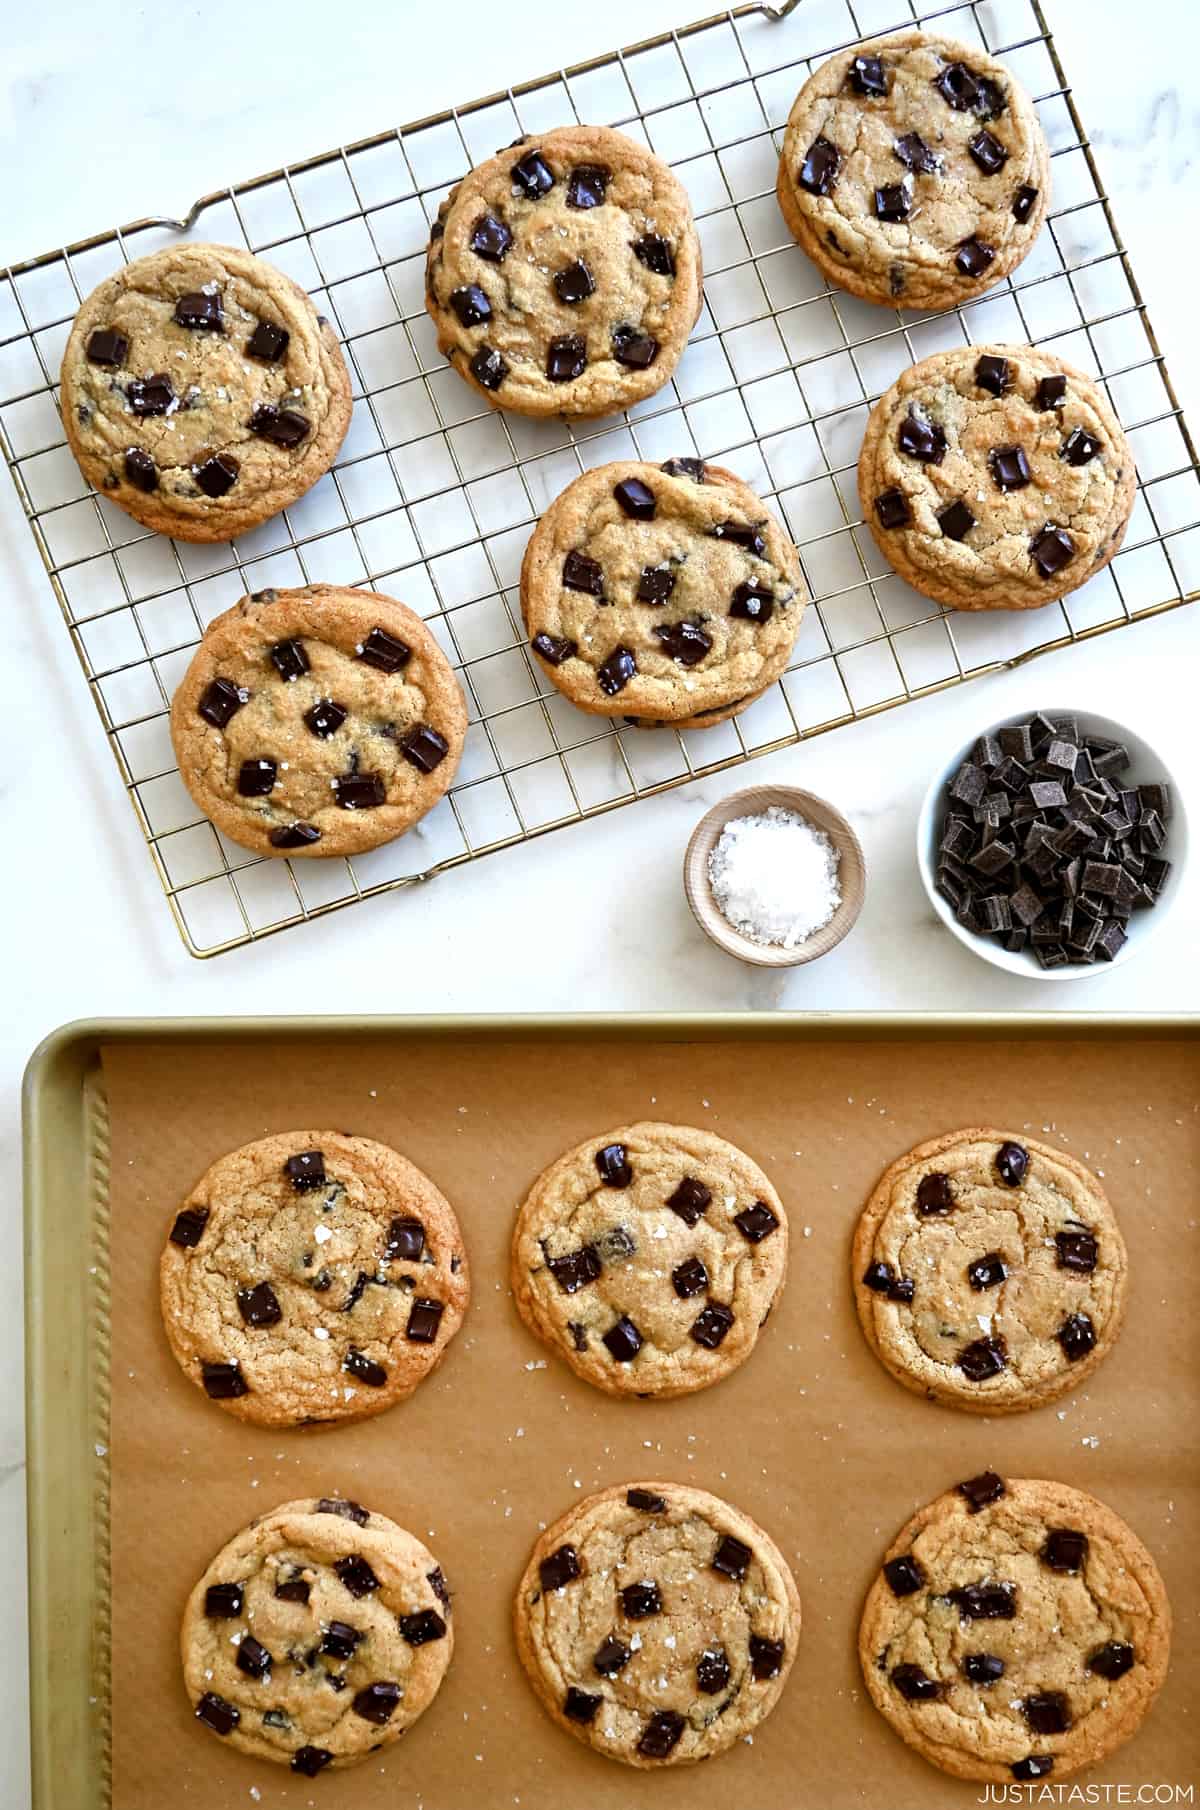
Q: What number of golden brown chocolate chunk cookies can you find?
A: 12